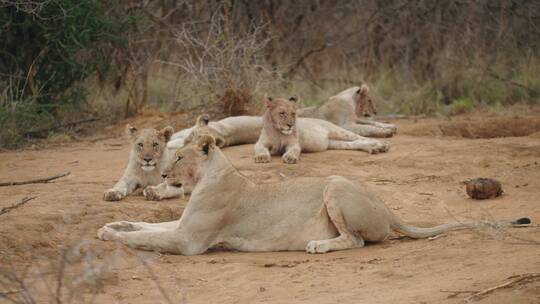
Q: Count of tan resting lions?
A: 5